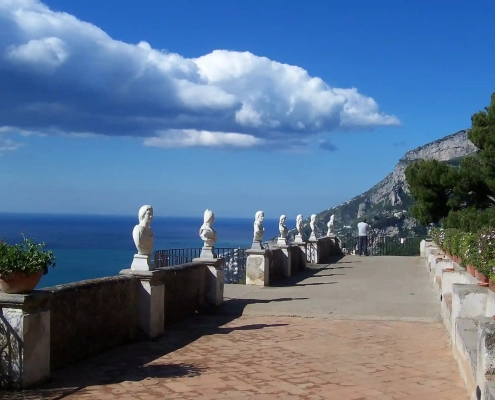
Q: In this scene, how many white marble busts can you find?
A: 7